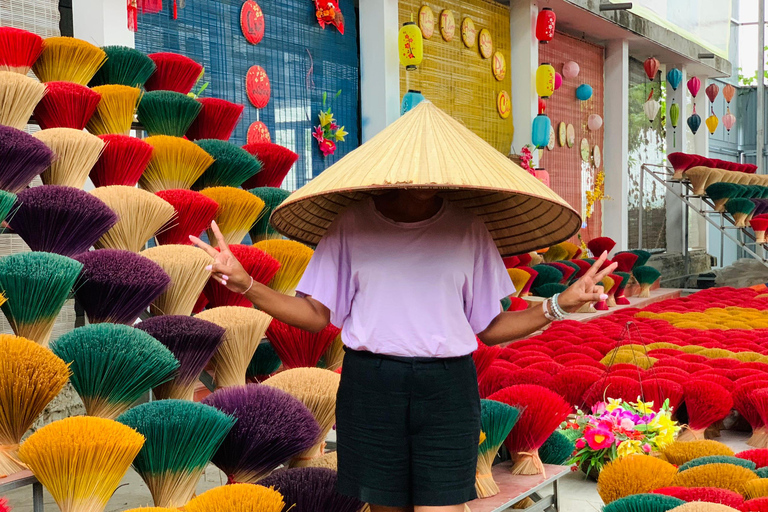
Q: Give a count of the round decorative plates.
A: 14